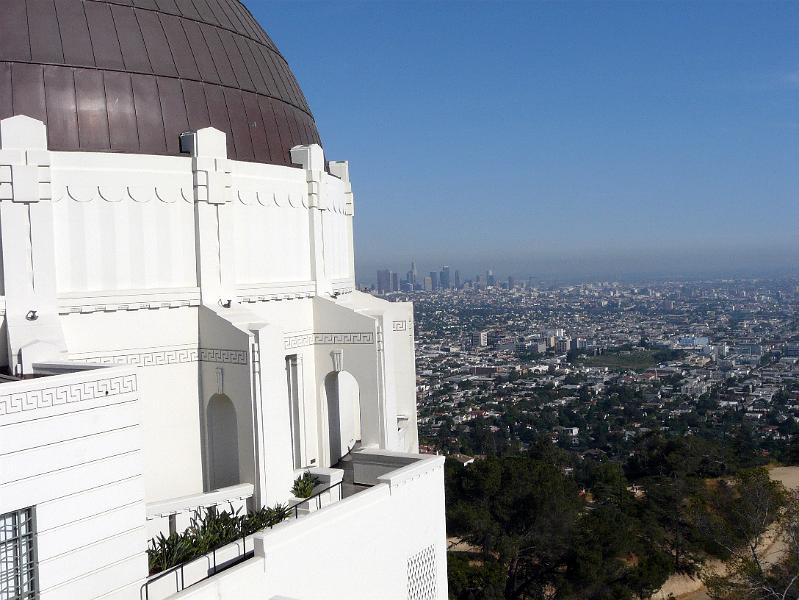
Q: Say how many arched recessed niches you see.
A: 2